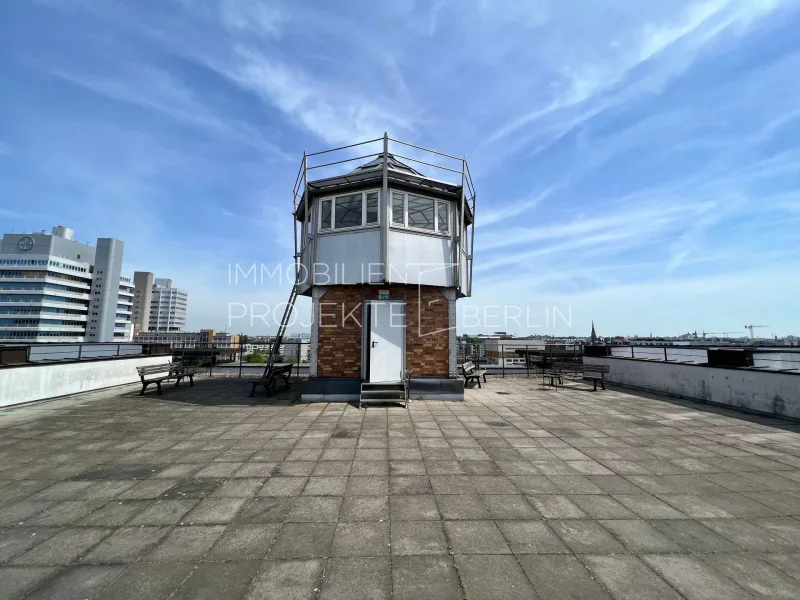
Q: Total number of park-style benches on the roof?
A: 4